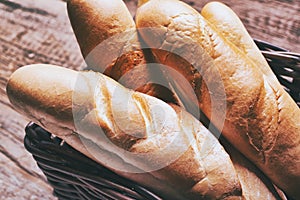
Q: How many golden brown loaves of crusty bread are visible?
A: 4